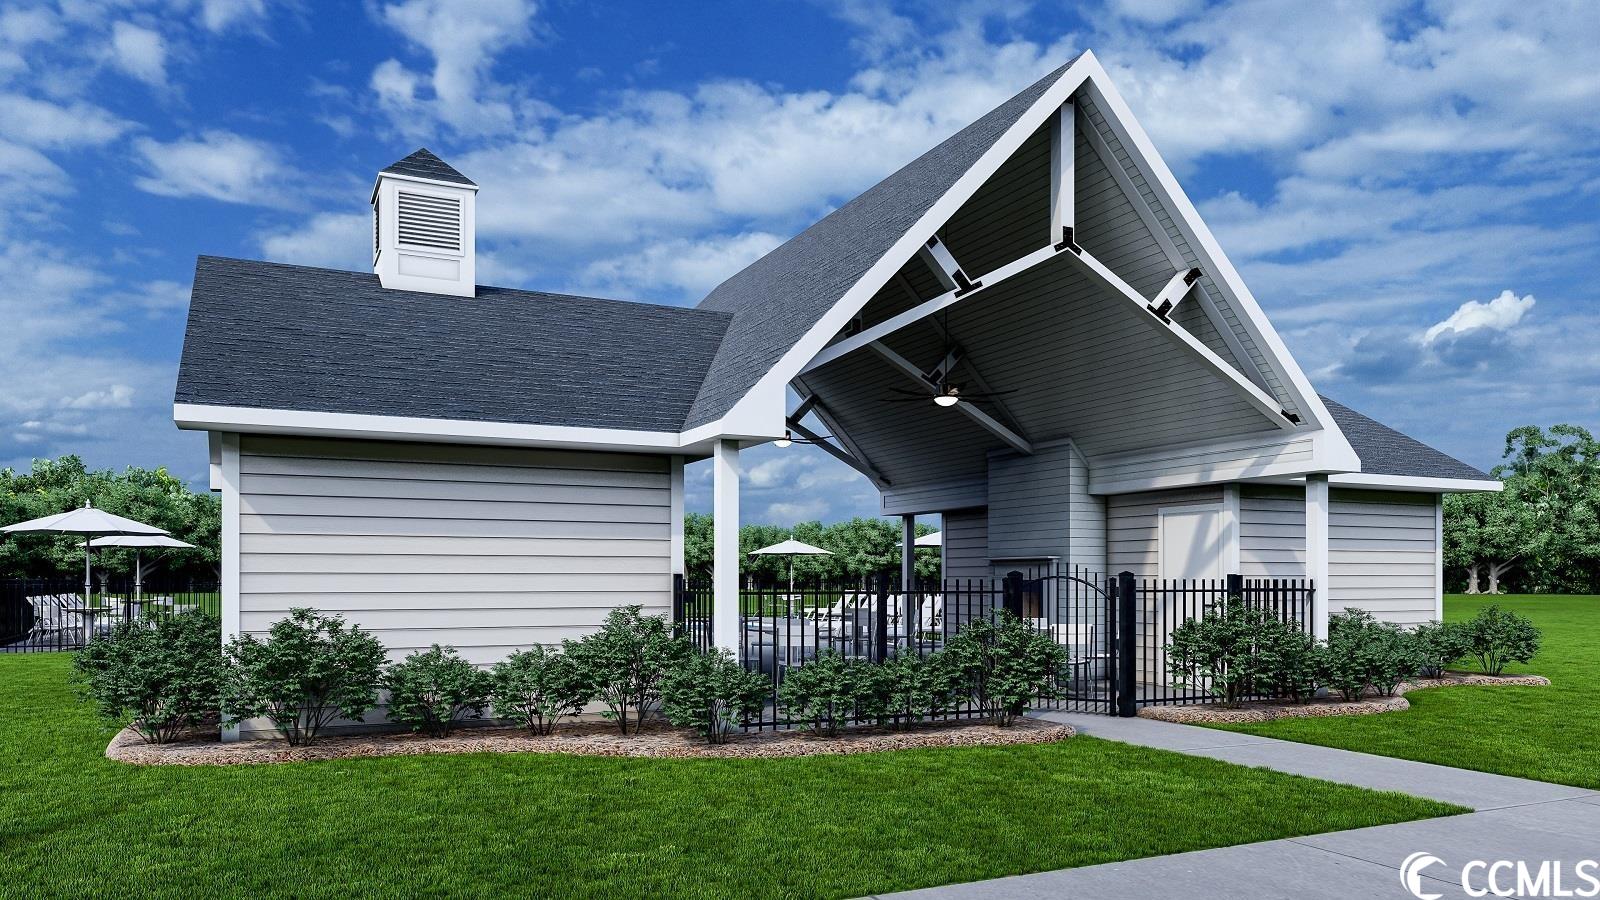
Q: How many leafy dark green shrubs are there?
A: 15